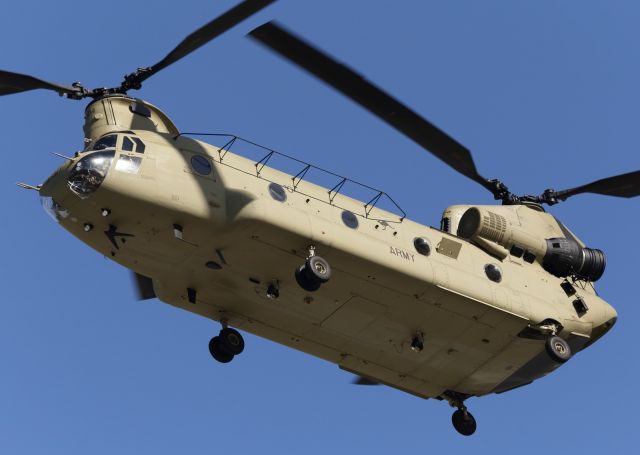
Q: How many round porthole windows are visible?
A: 5